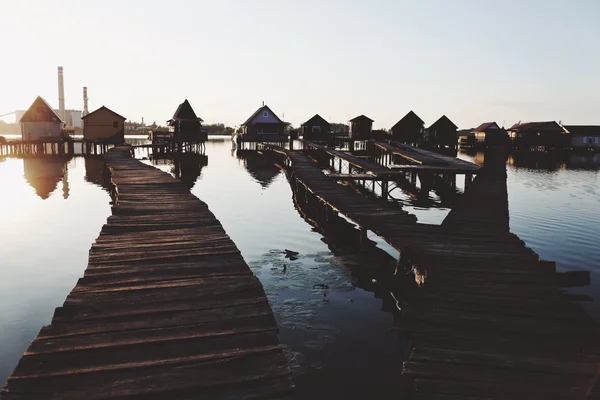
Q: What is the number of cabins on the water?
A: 11